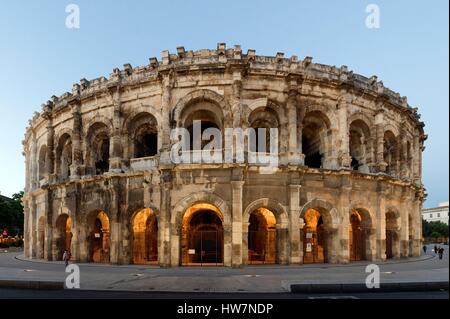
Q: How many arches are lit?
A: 7